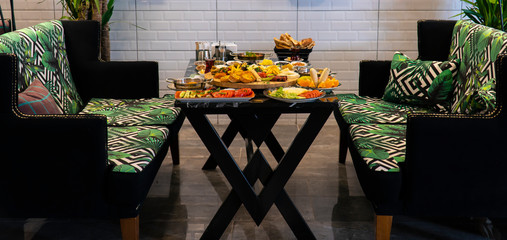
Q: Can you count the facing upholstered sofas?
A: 2